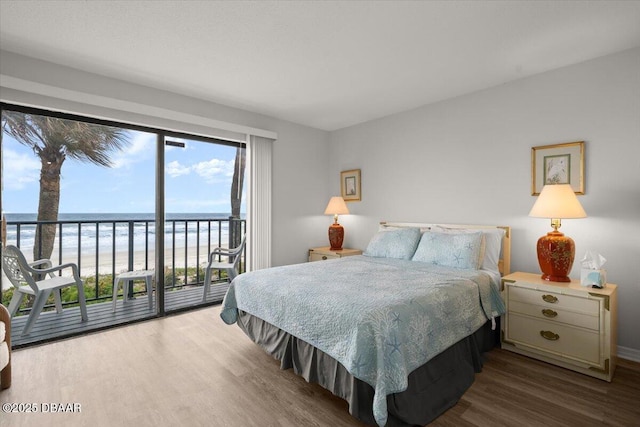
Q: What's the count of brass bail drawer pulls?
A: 4